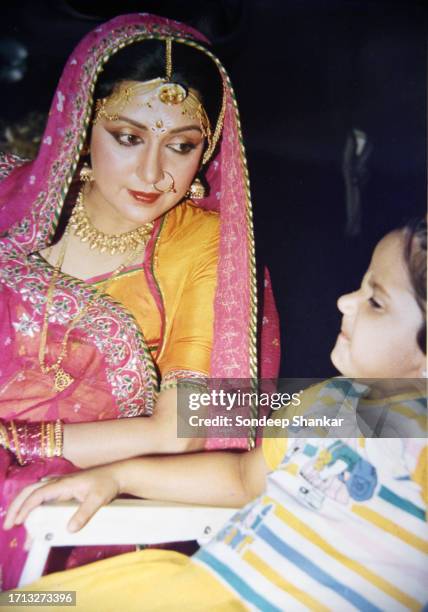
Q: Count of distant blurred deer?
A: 0